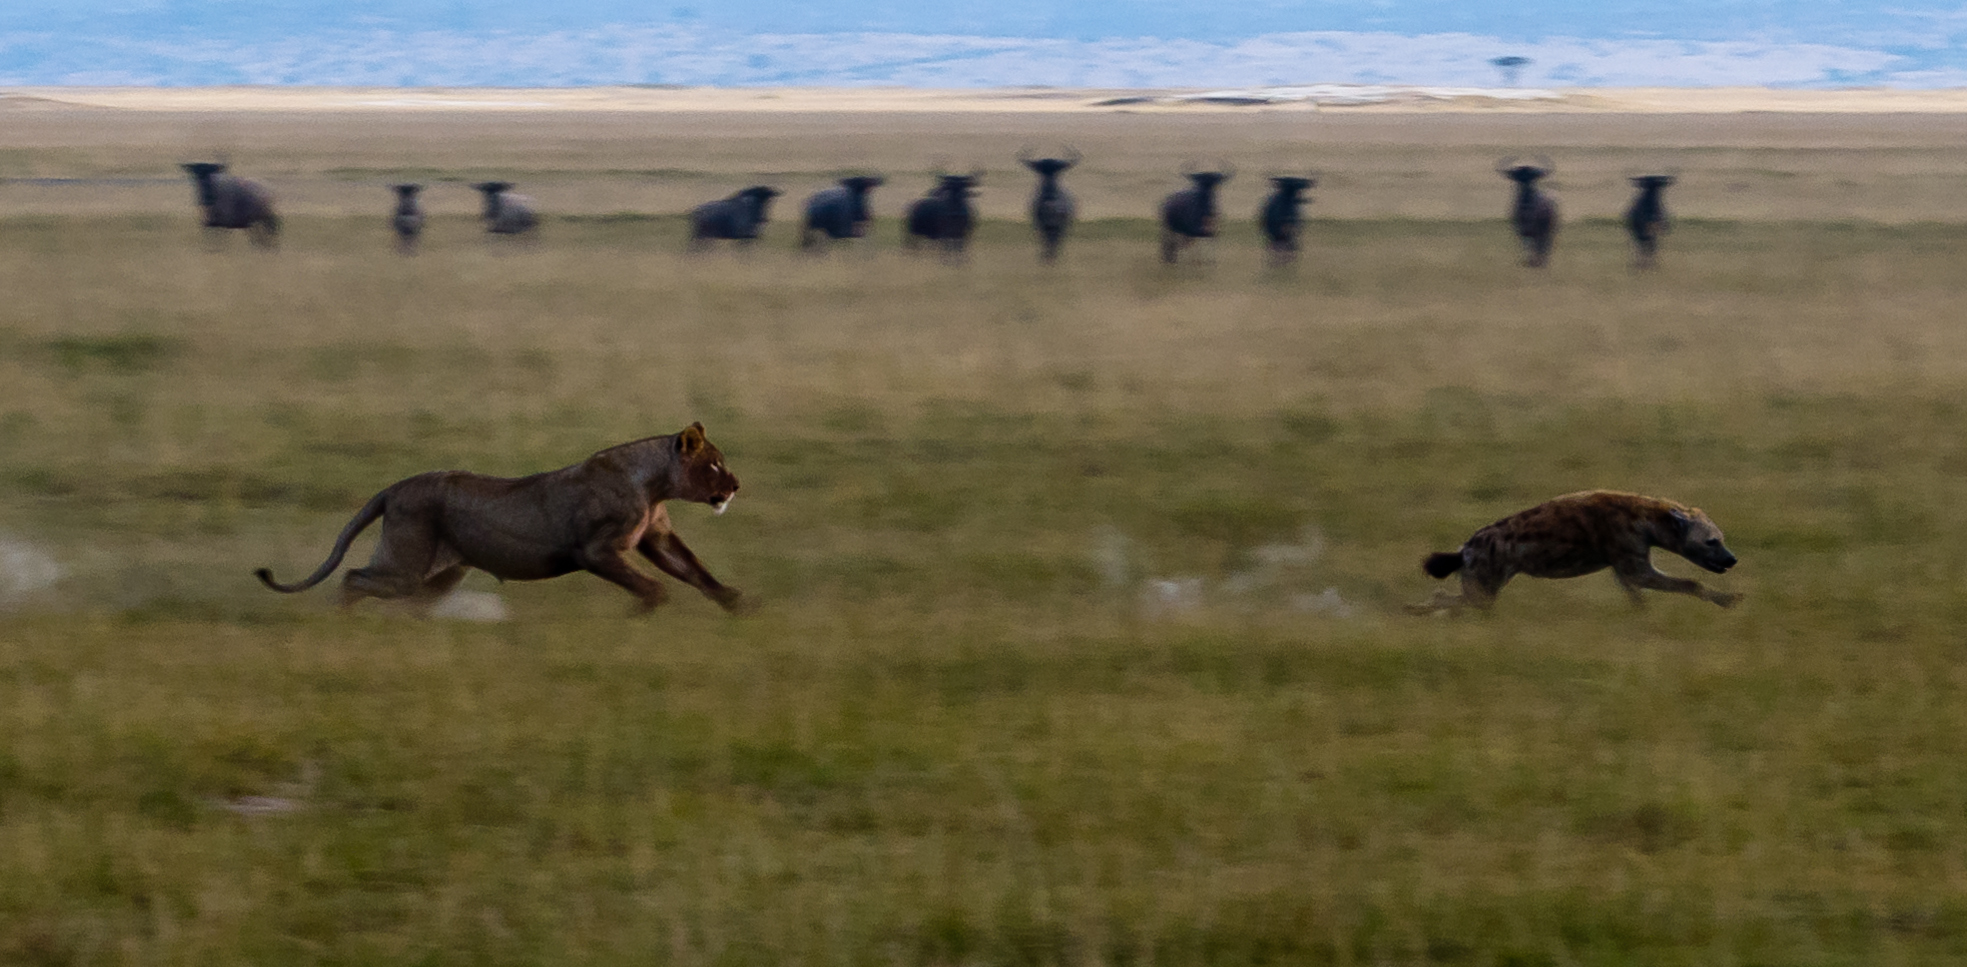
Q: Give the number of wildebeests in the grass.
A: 11